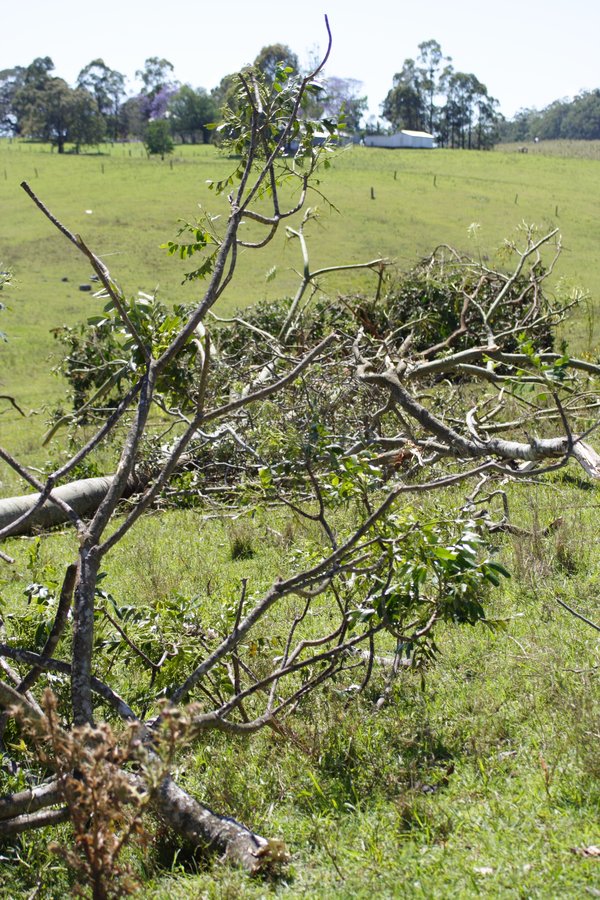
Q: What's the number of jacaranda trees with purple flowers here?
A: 2